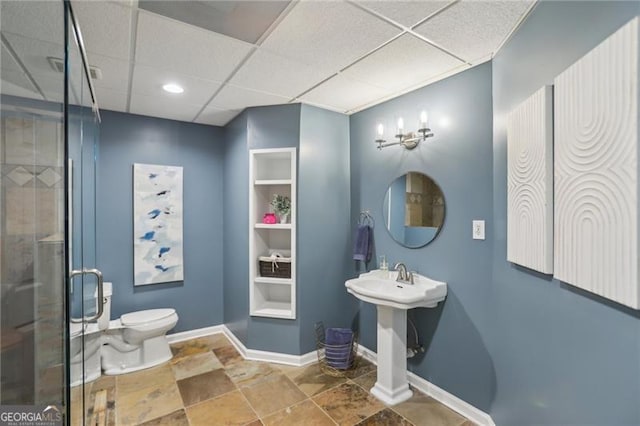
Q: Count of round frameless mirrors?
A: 1